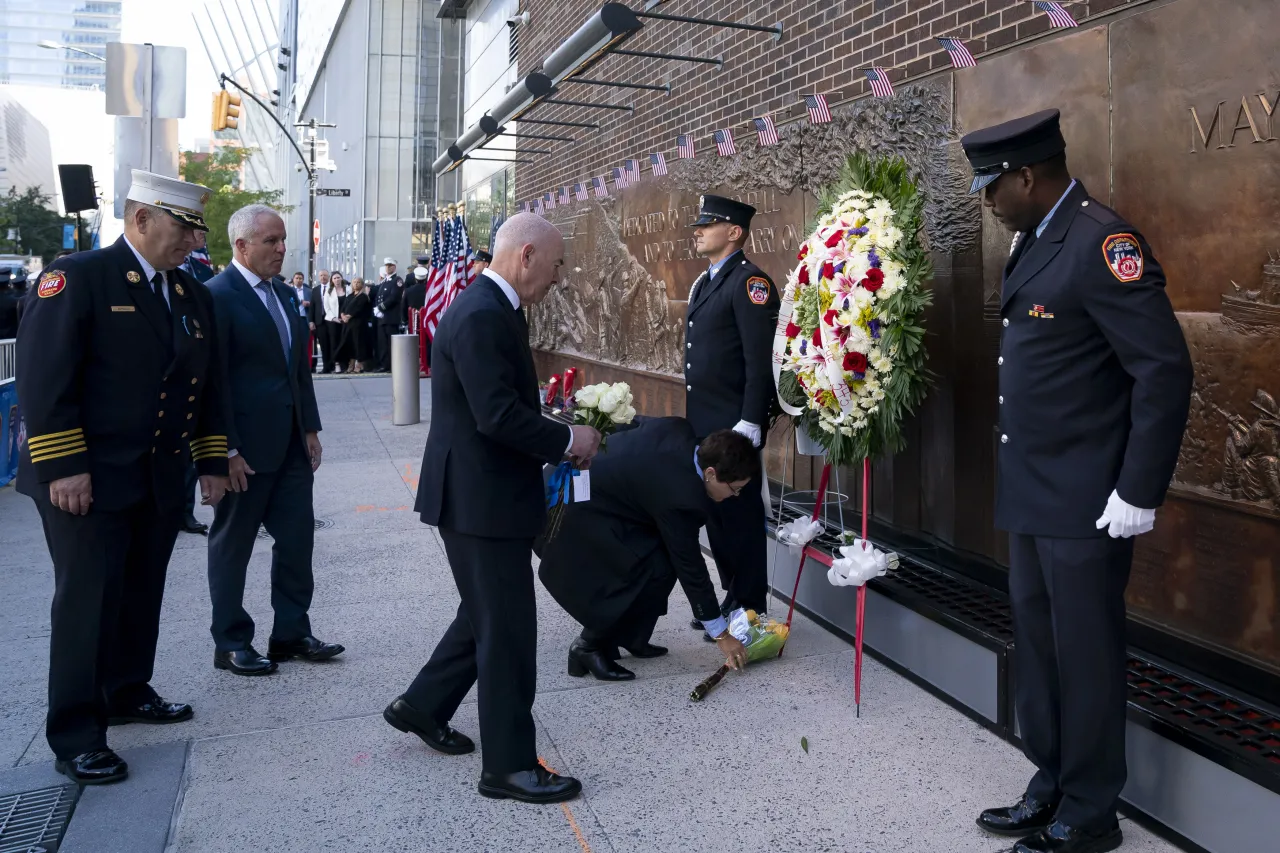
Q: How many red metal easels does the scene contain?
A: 1